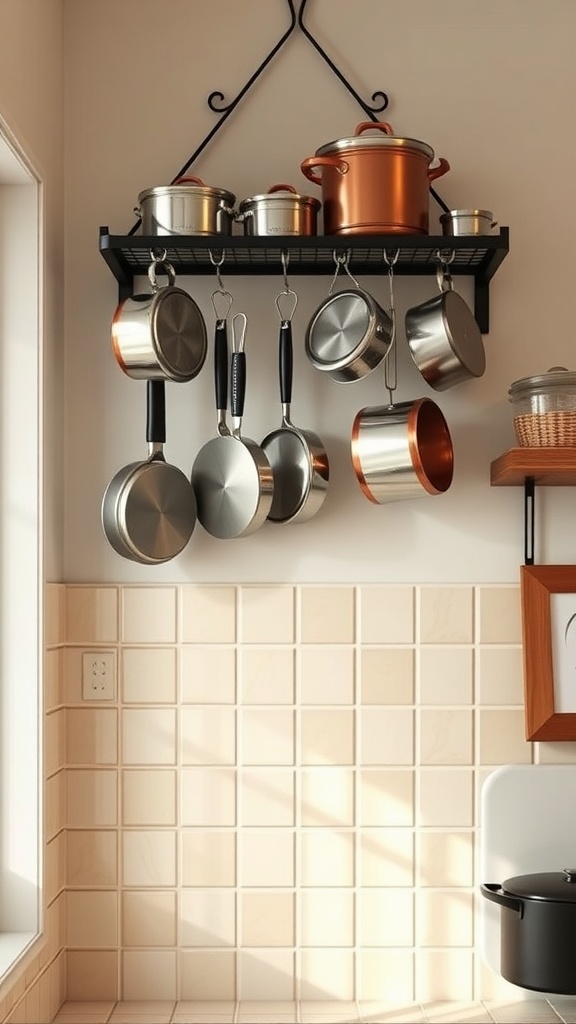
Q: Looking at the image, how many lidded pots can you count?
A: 4